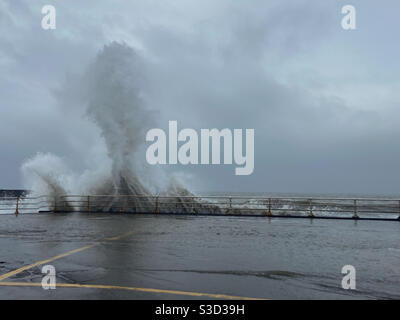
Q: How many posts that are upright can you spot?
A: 11